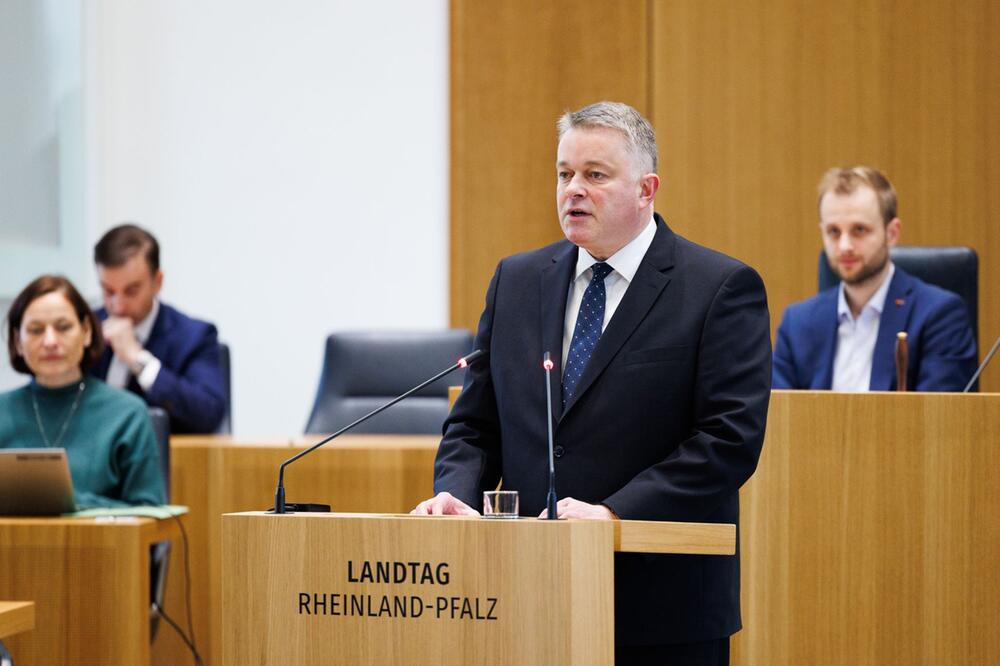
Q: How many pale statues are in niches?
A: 0